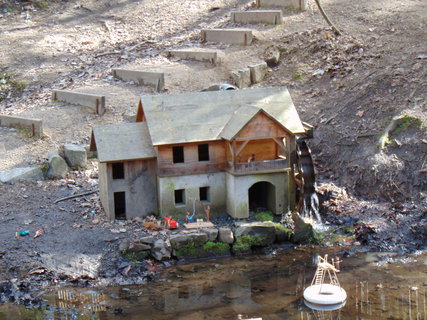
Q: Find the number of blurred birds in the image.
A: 0